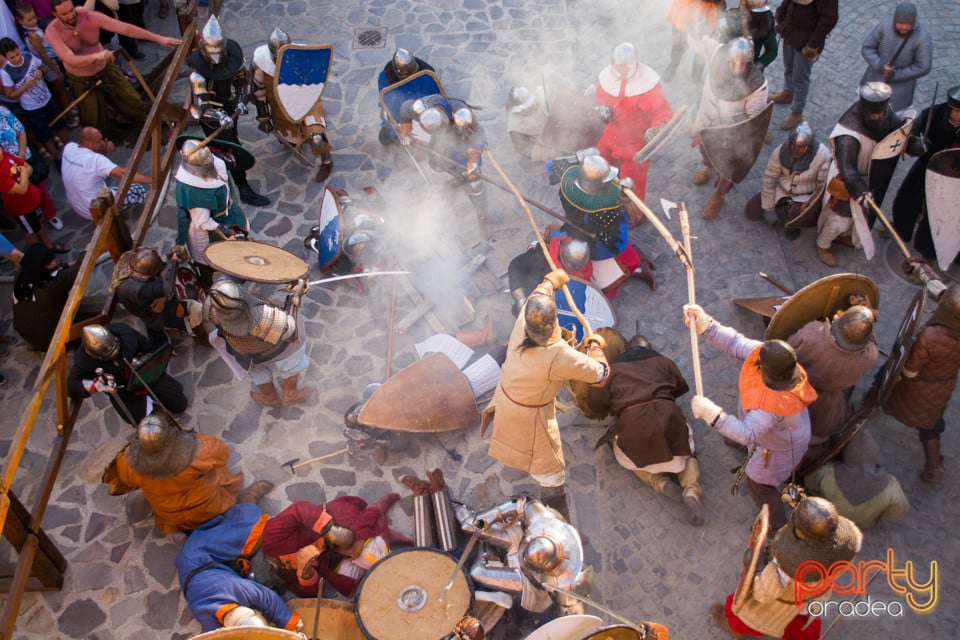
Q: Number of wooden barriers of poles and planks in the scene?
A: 1